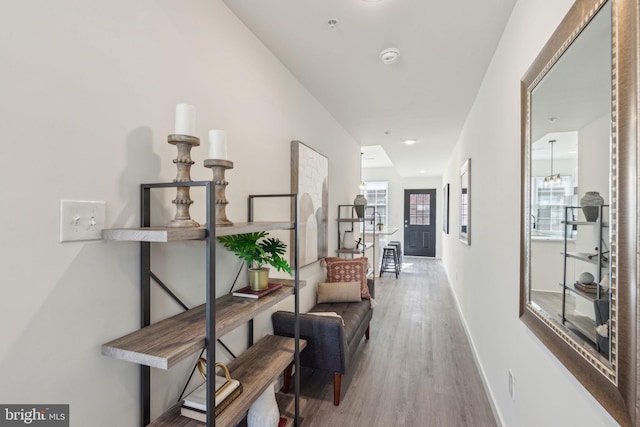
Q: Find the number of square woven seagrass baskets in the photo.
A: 0